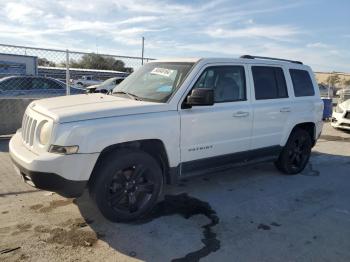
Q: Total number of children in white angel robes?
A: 0